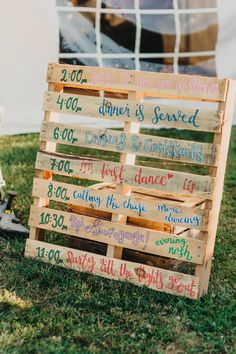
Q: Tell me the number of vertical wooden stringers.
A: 3